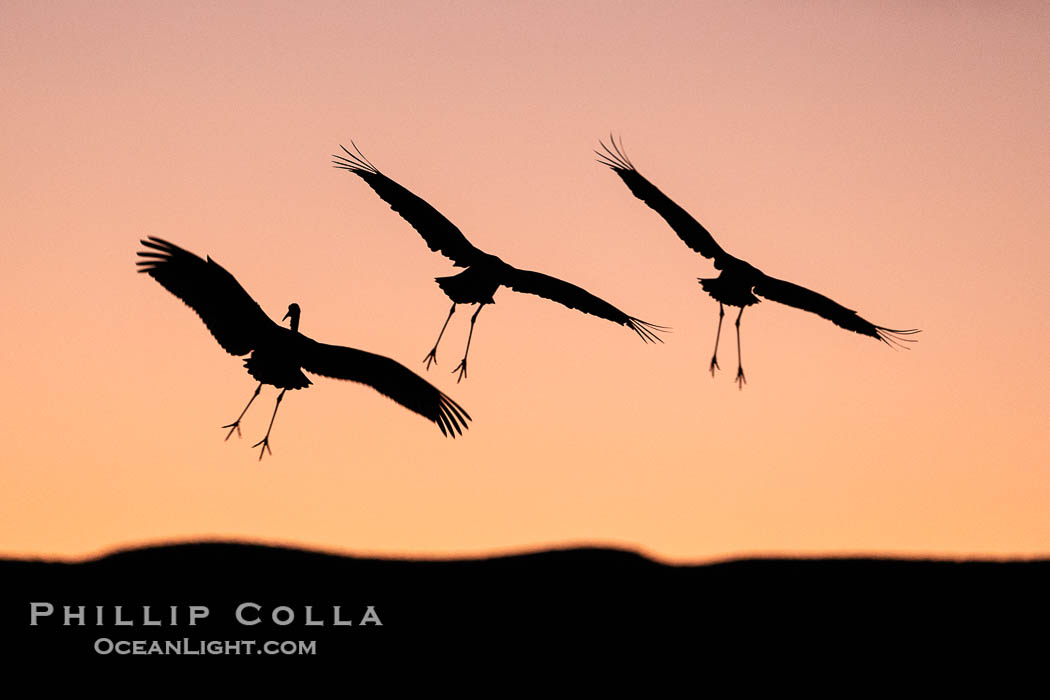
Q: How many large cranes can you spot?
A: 3